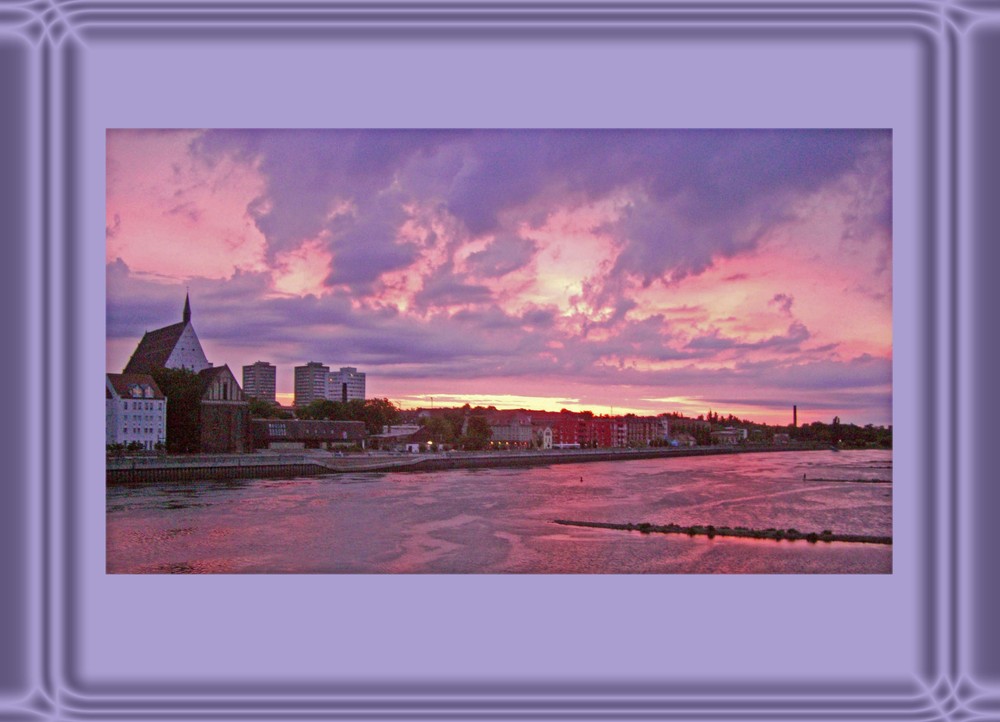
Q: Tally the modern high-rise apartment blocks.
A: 3